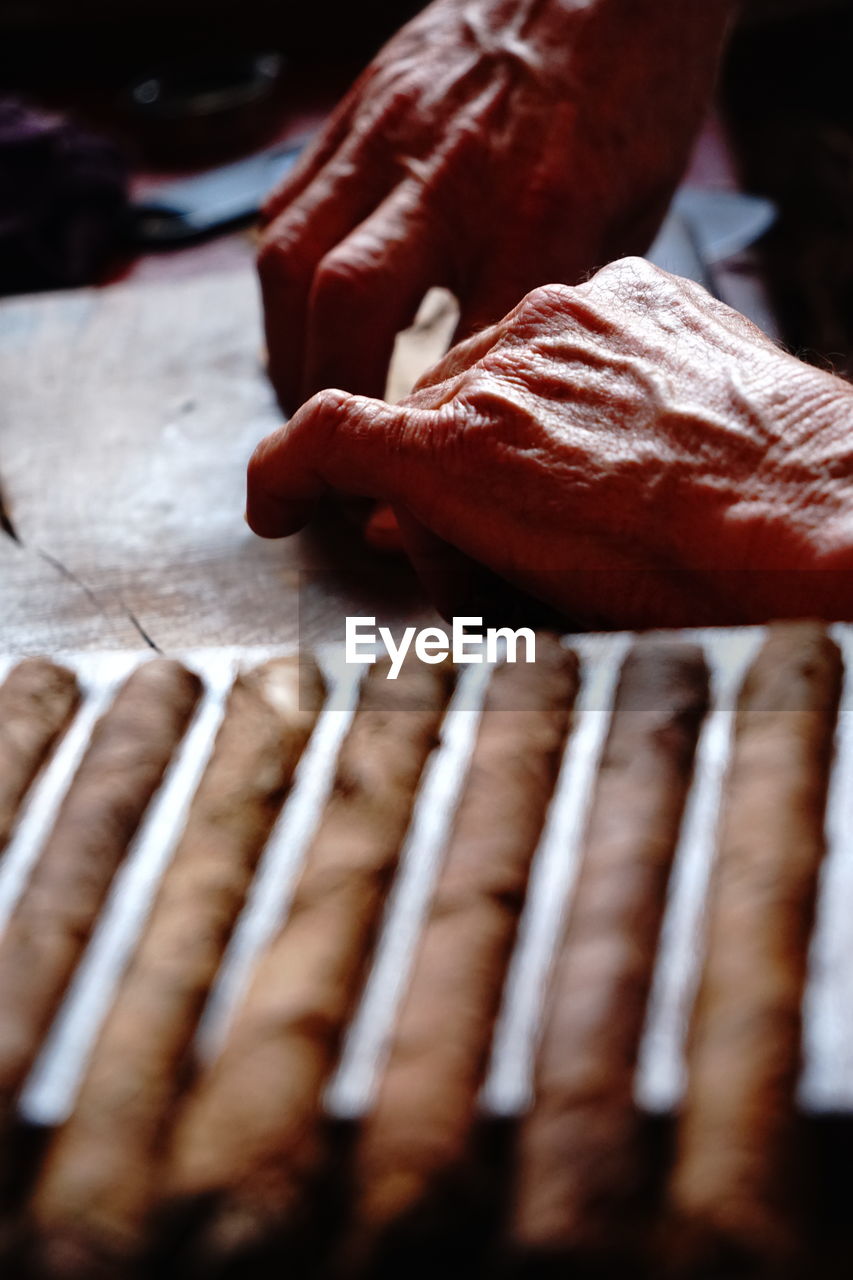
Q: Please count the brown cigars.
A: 7